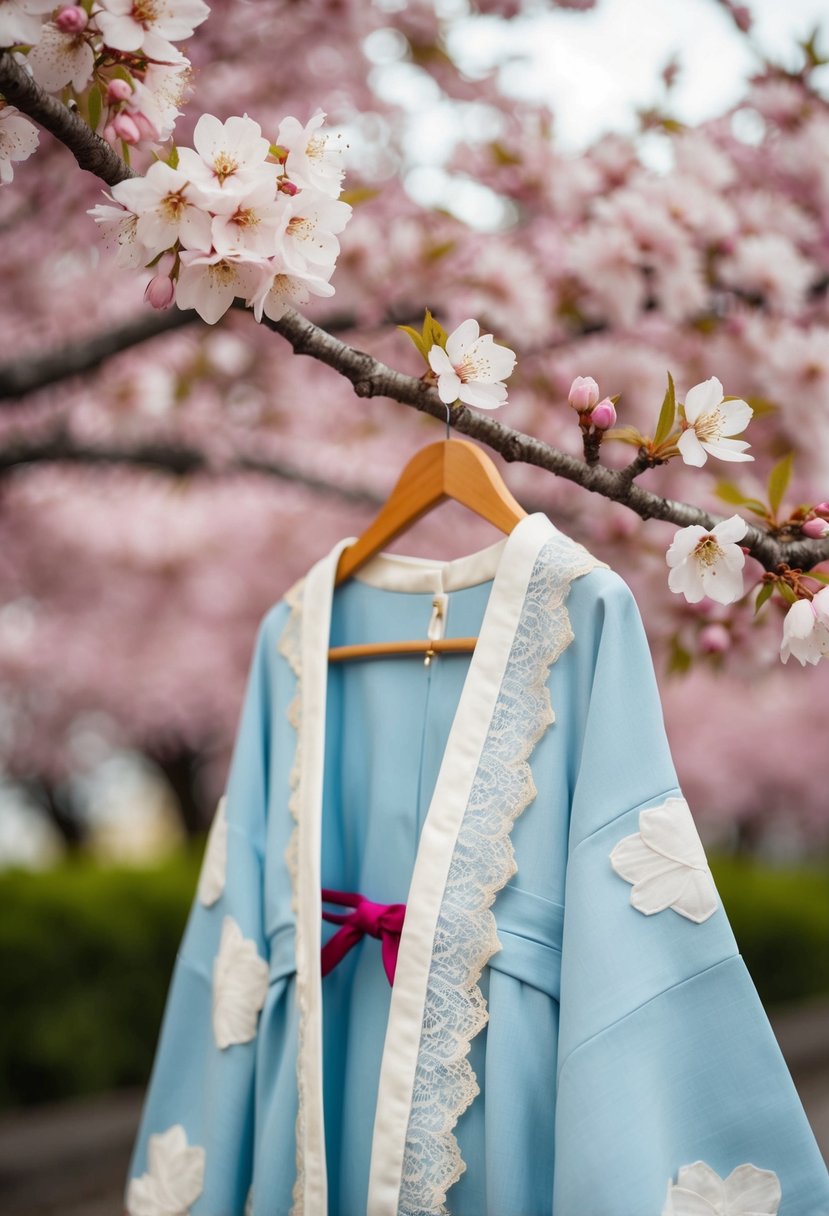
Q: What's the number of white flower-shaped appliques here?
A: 5